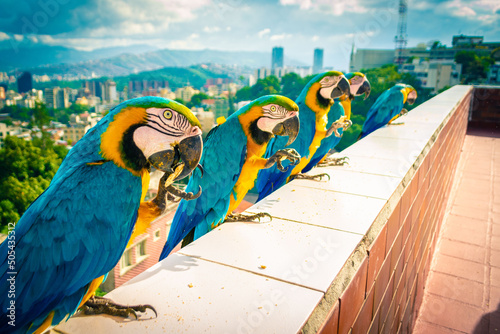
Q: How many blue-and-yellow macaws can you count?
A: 5